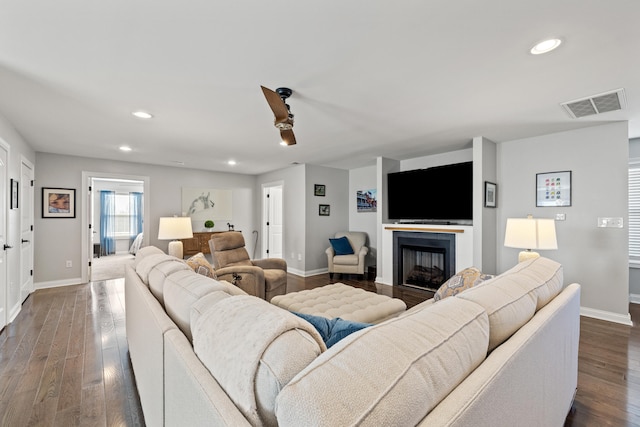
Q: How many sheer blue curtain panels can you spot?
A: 2